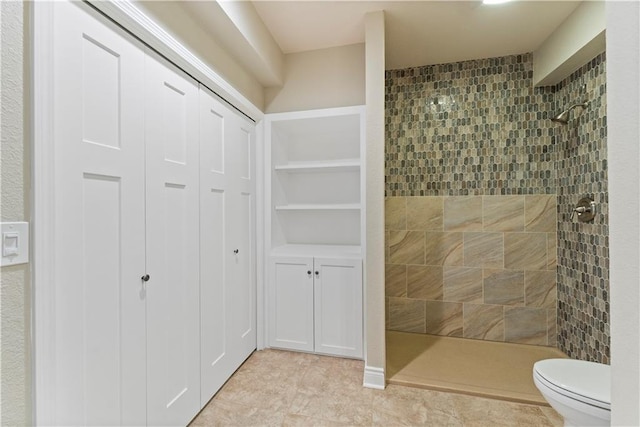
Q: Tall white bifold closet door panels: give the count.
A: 4